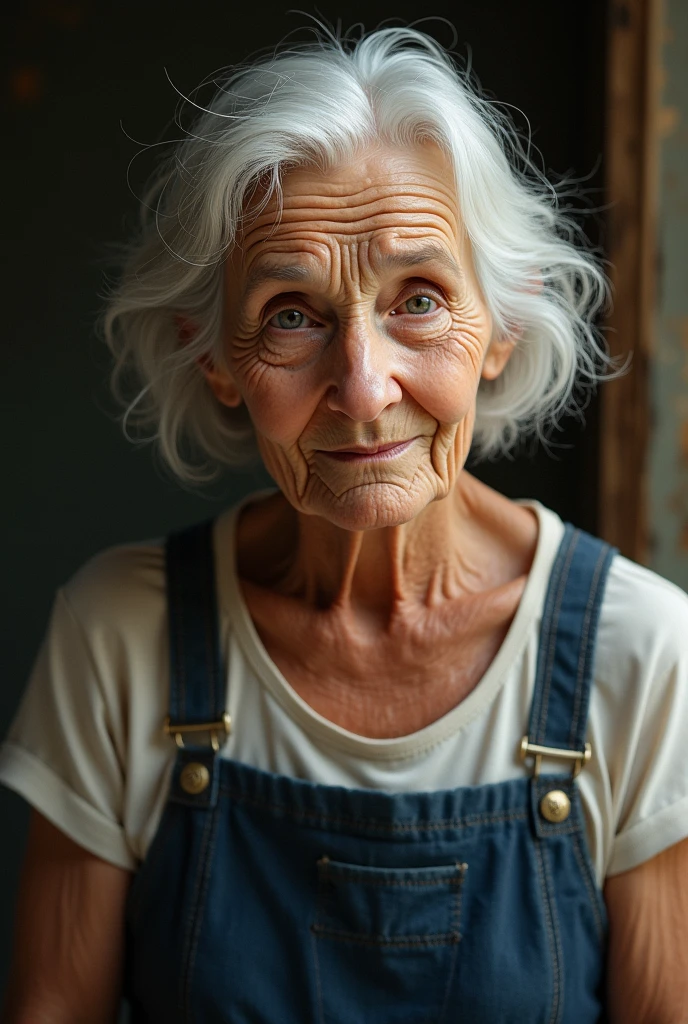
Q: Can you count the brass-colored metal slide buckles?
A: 2